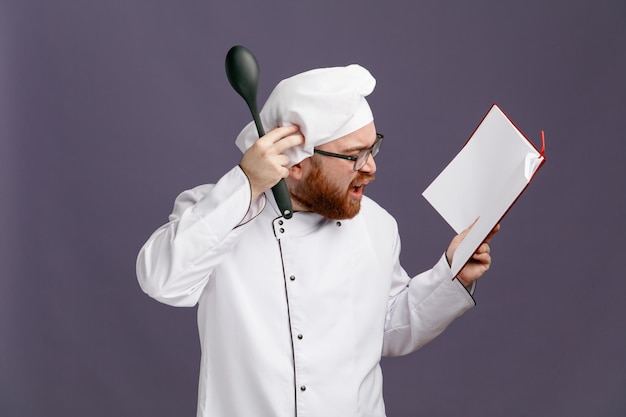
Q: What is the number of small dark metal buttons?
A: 6